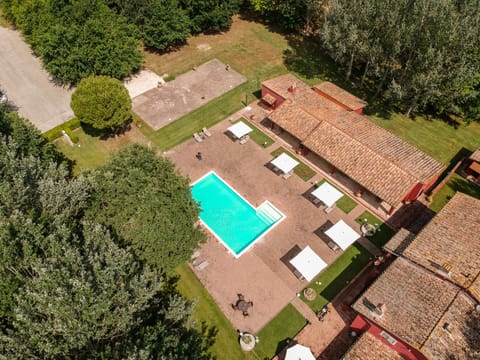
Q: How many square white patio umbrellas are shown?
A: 5